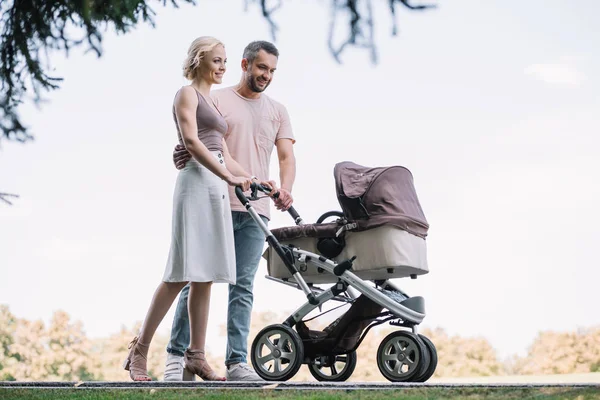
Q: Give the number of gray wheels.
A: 4